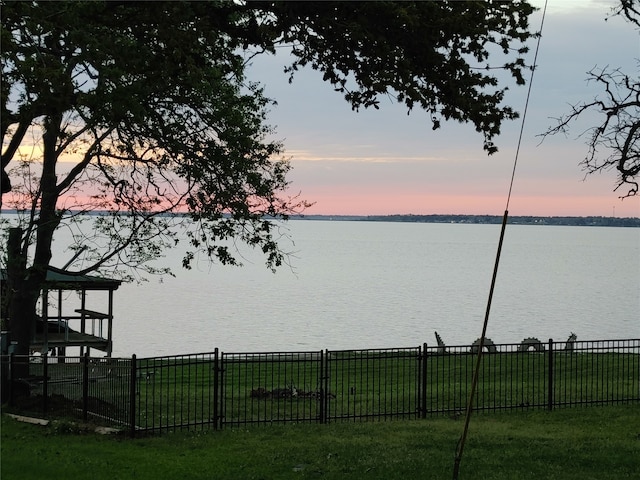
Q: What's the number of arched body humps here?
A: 2